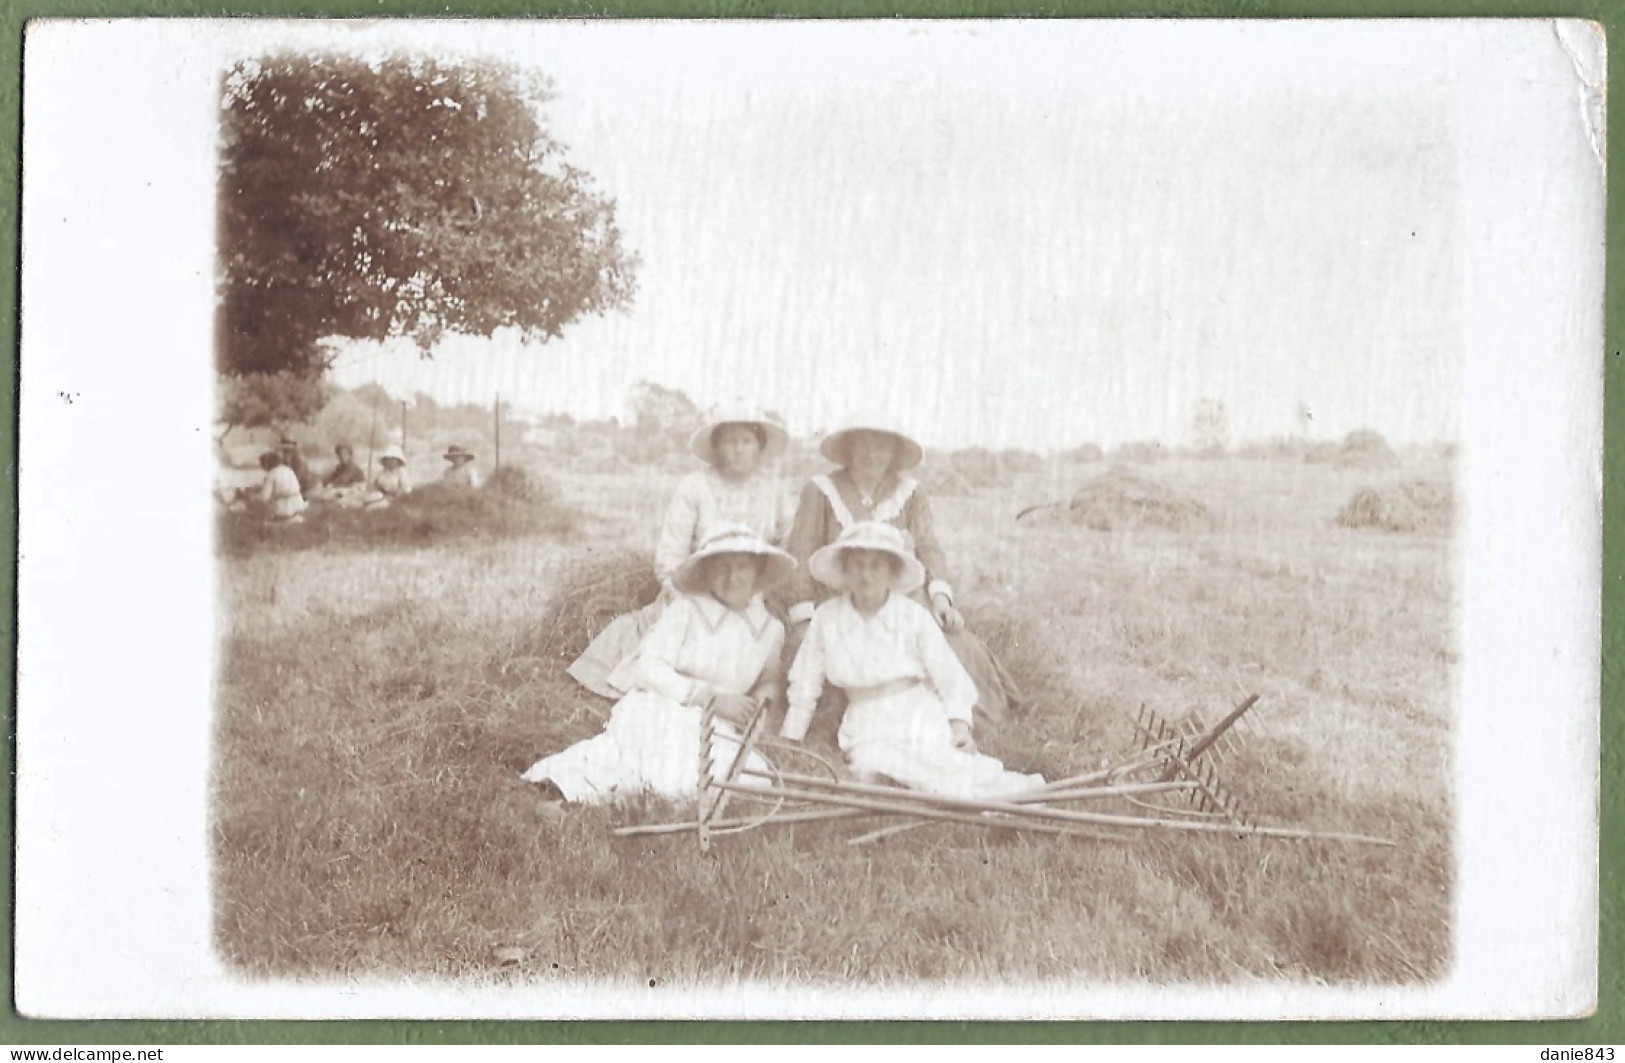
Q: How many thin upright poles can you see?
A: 3